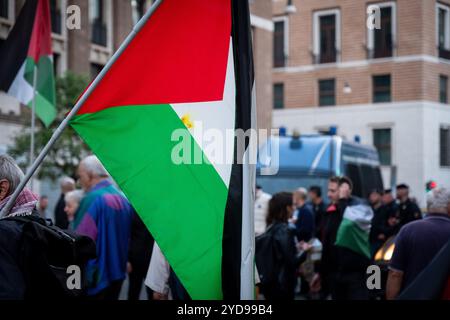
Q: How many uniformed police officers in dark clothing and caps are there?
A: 3